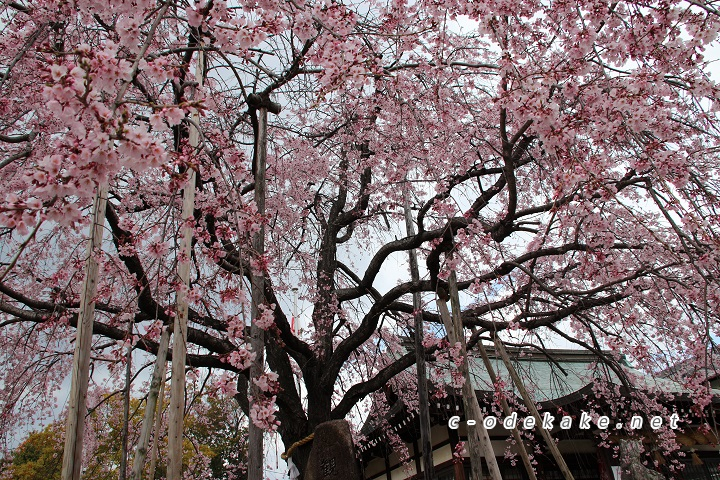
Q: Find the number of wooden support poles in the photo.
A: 11